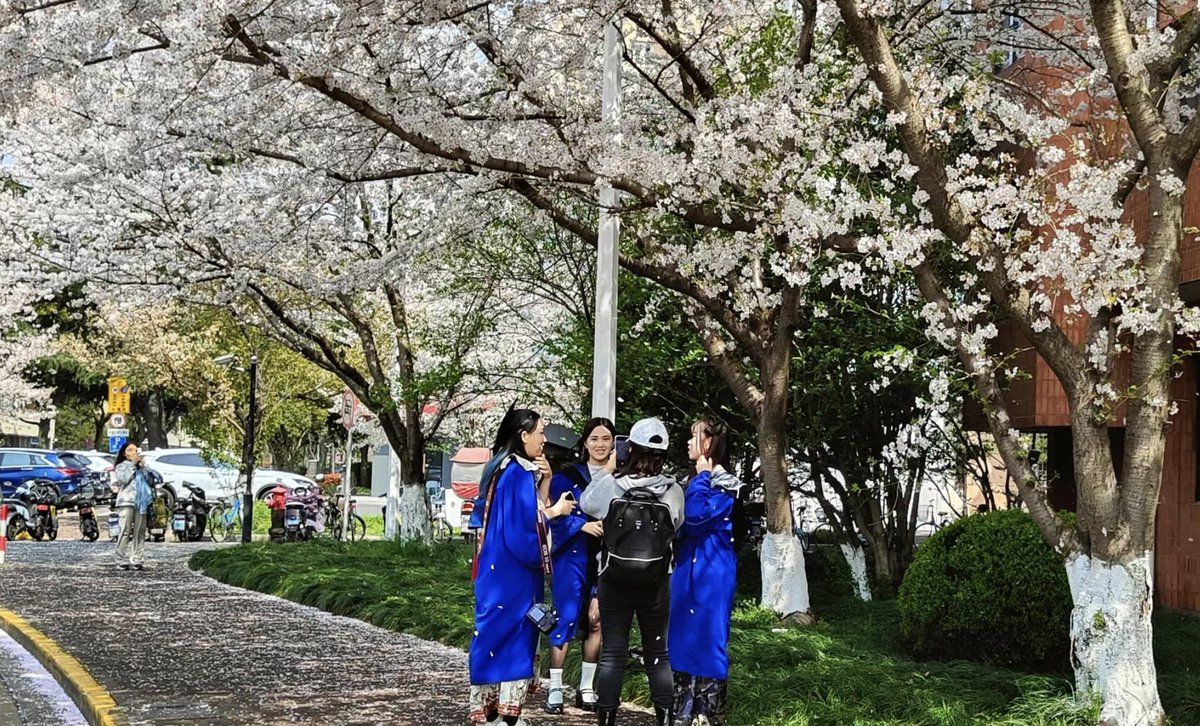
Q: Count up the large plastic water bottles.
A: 0